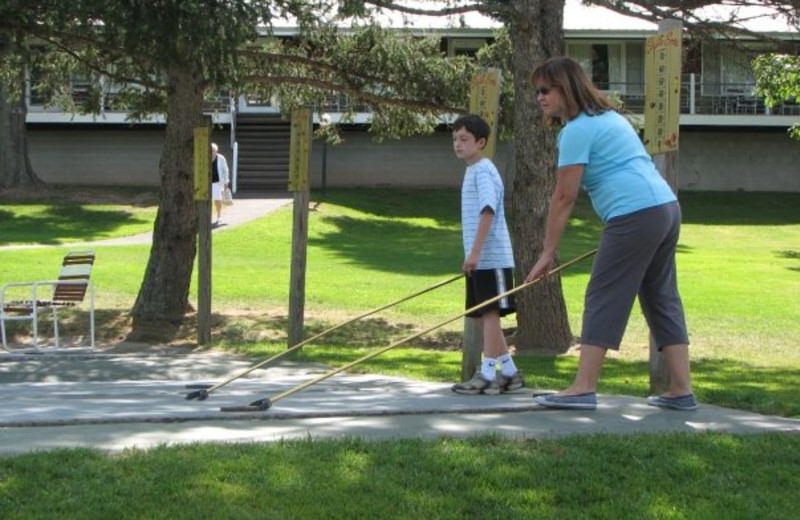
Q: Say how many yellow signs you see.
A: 4